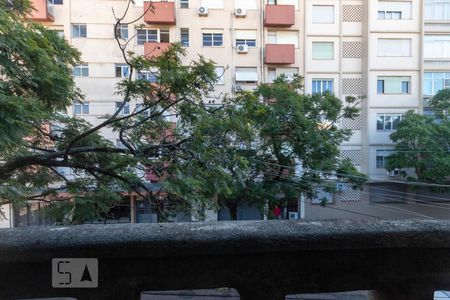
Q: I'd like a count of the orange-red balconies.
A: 5